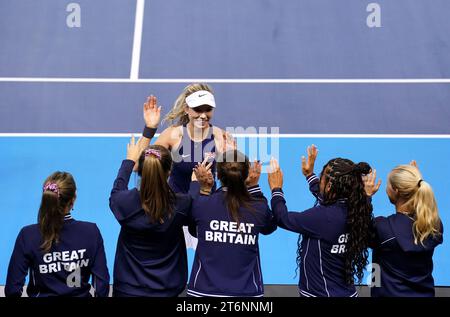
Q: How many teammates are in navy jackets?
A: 5